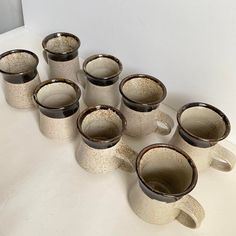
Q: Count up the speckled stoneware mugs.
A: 8